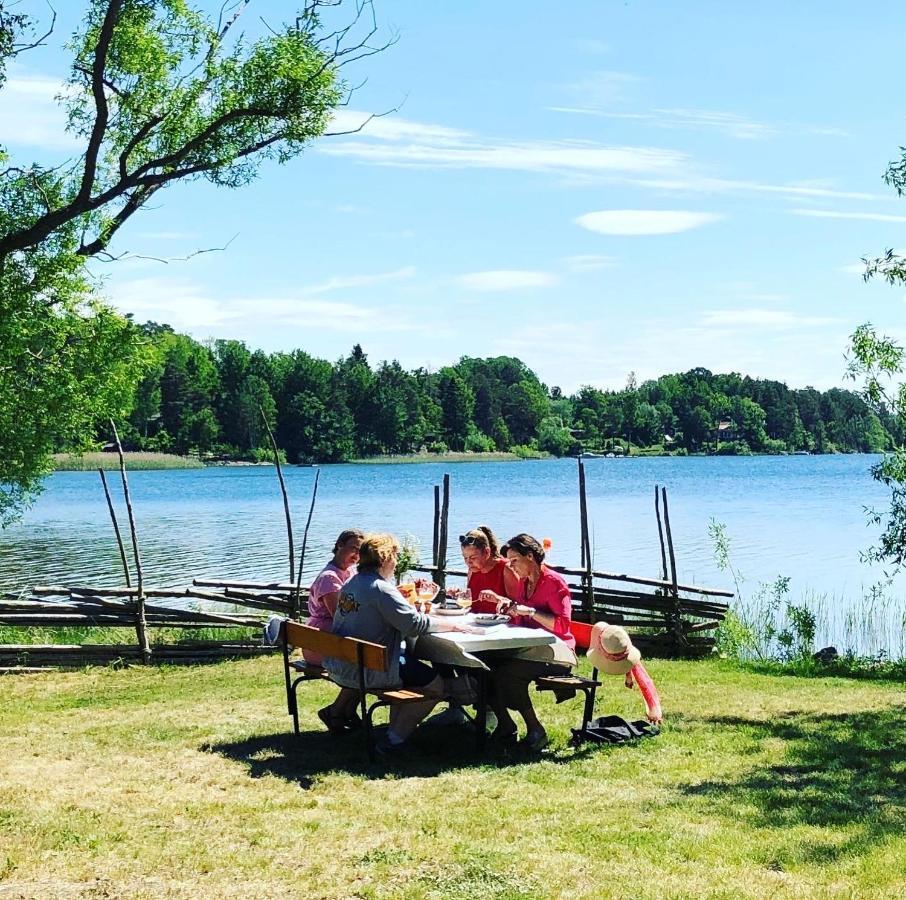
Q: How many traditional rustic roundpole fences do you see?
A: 1